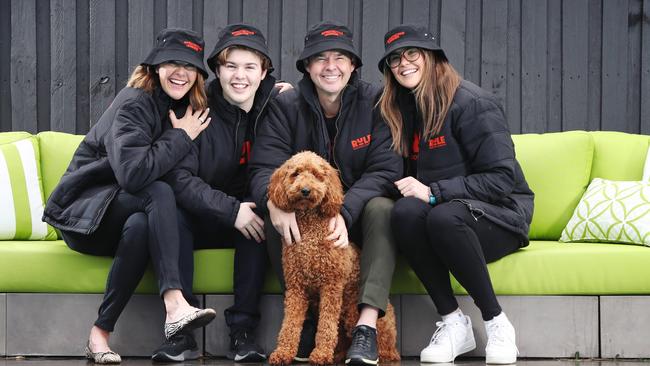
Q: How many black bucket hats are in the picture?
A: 4